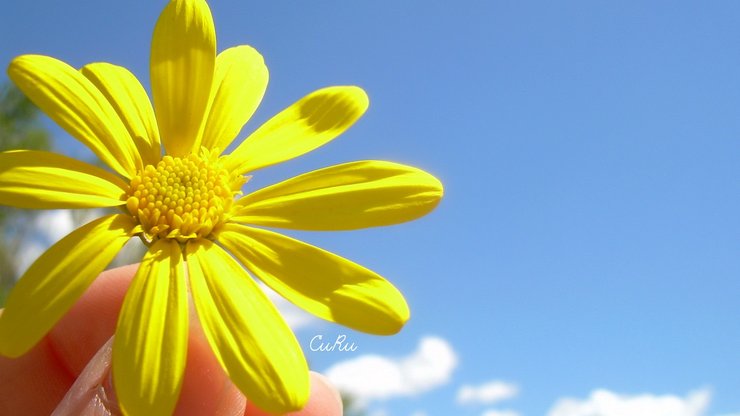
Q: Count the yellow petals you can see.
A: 11